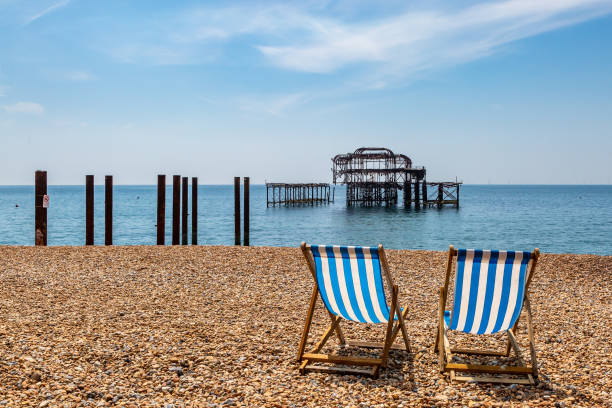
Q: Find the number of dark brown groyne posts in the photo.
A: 9